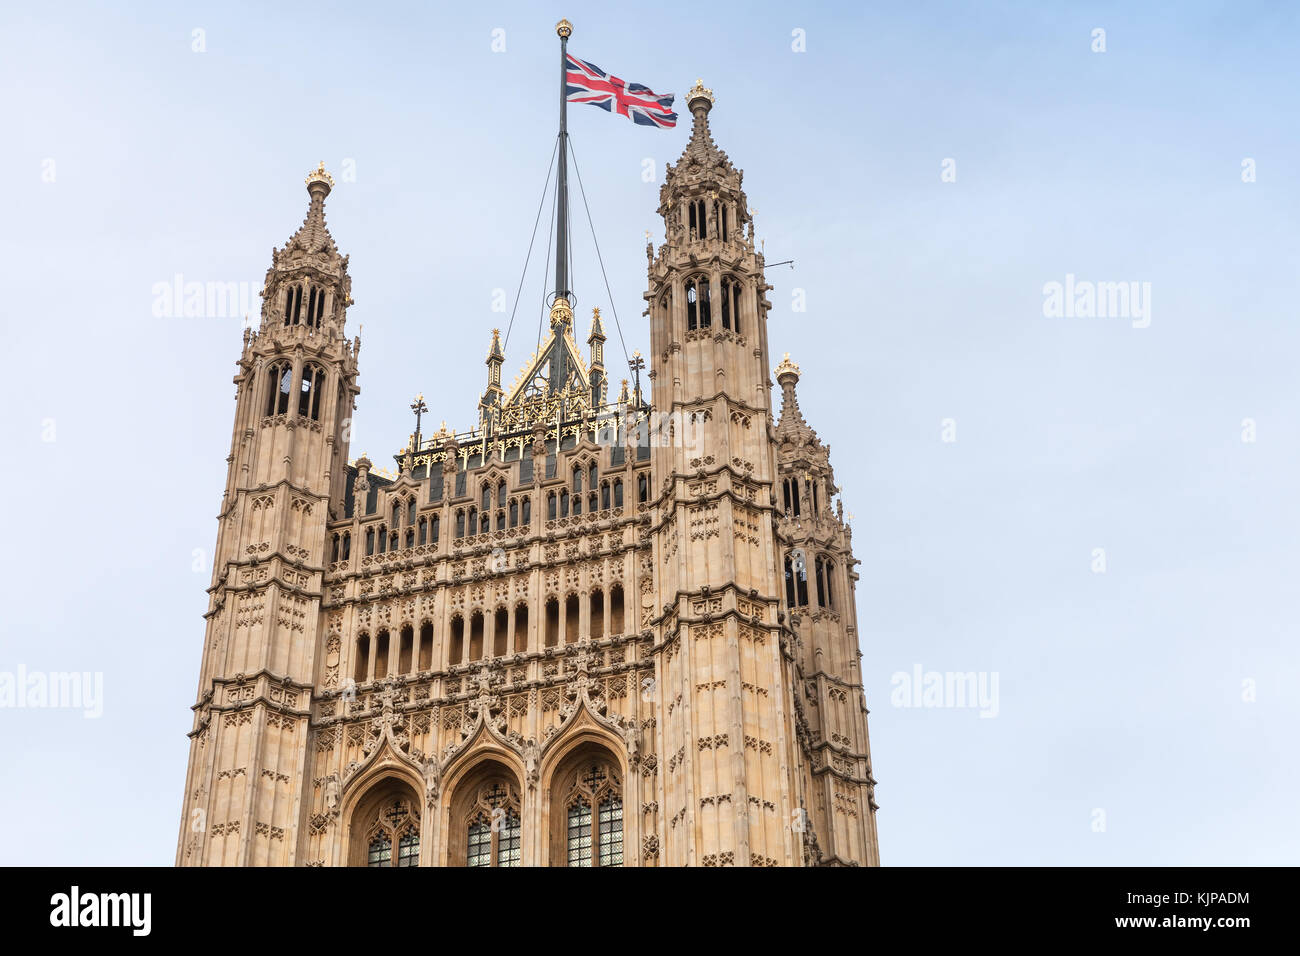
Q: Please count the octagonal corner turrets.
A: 3